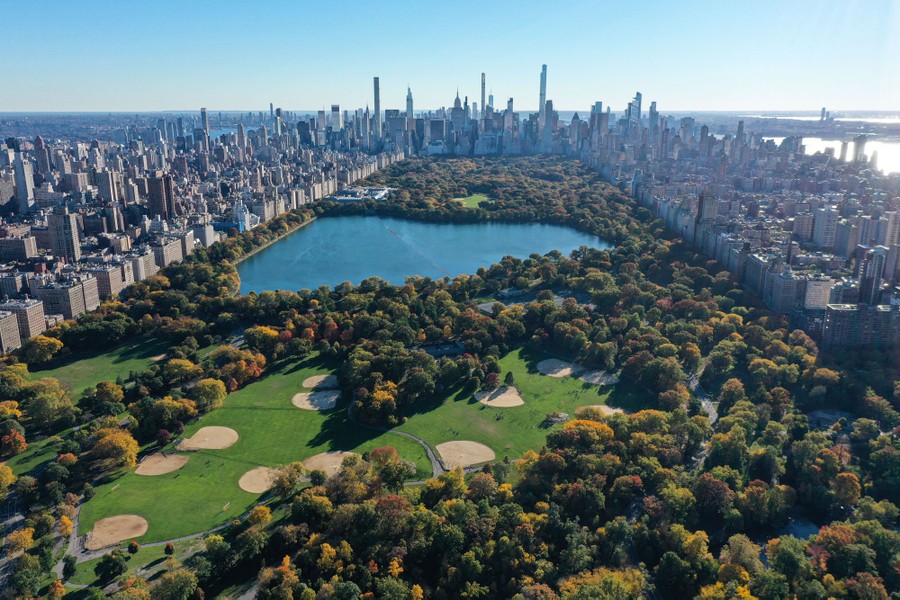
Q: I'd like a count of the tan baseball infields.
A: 12